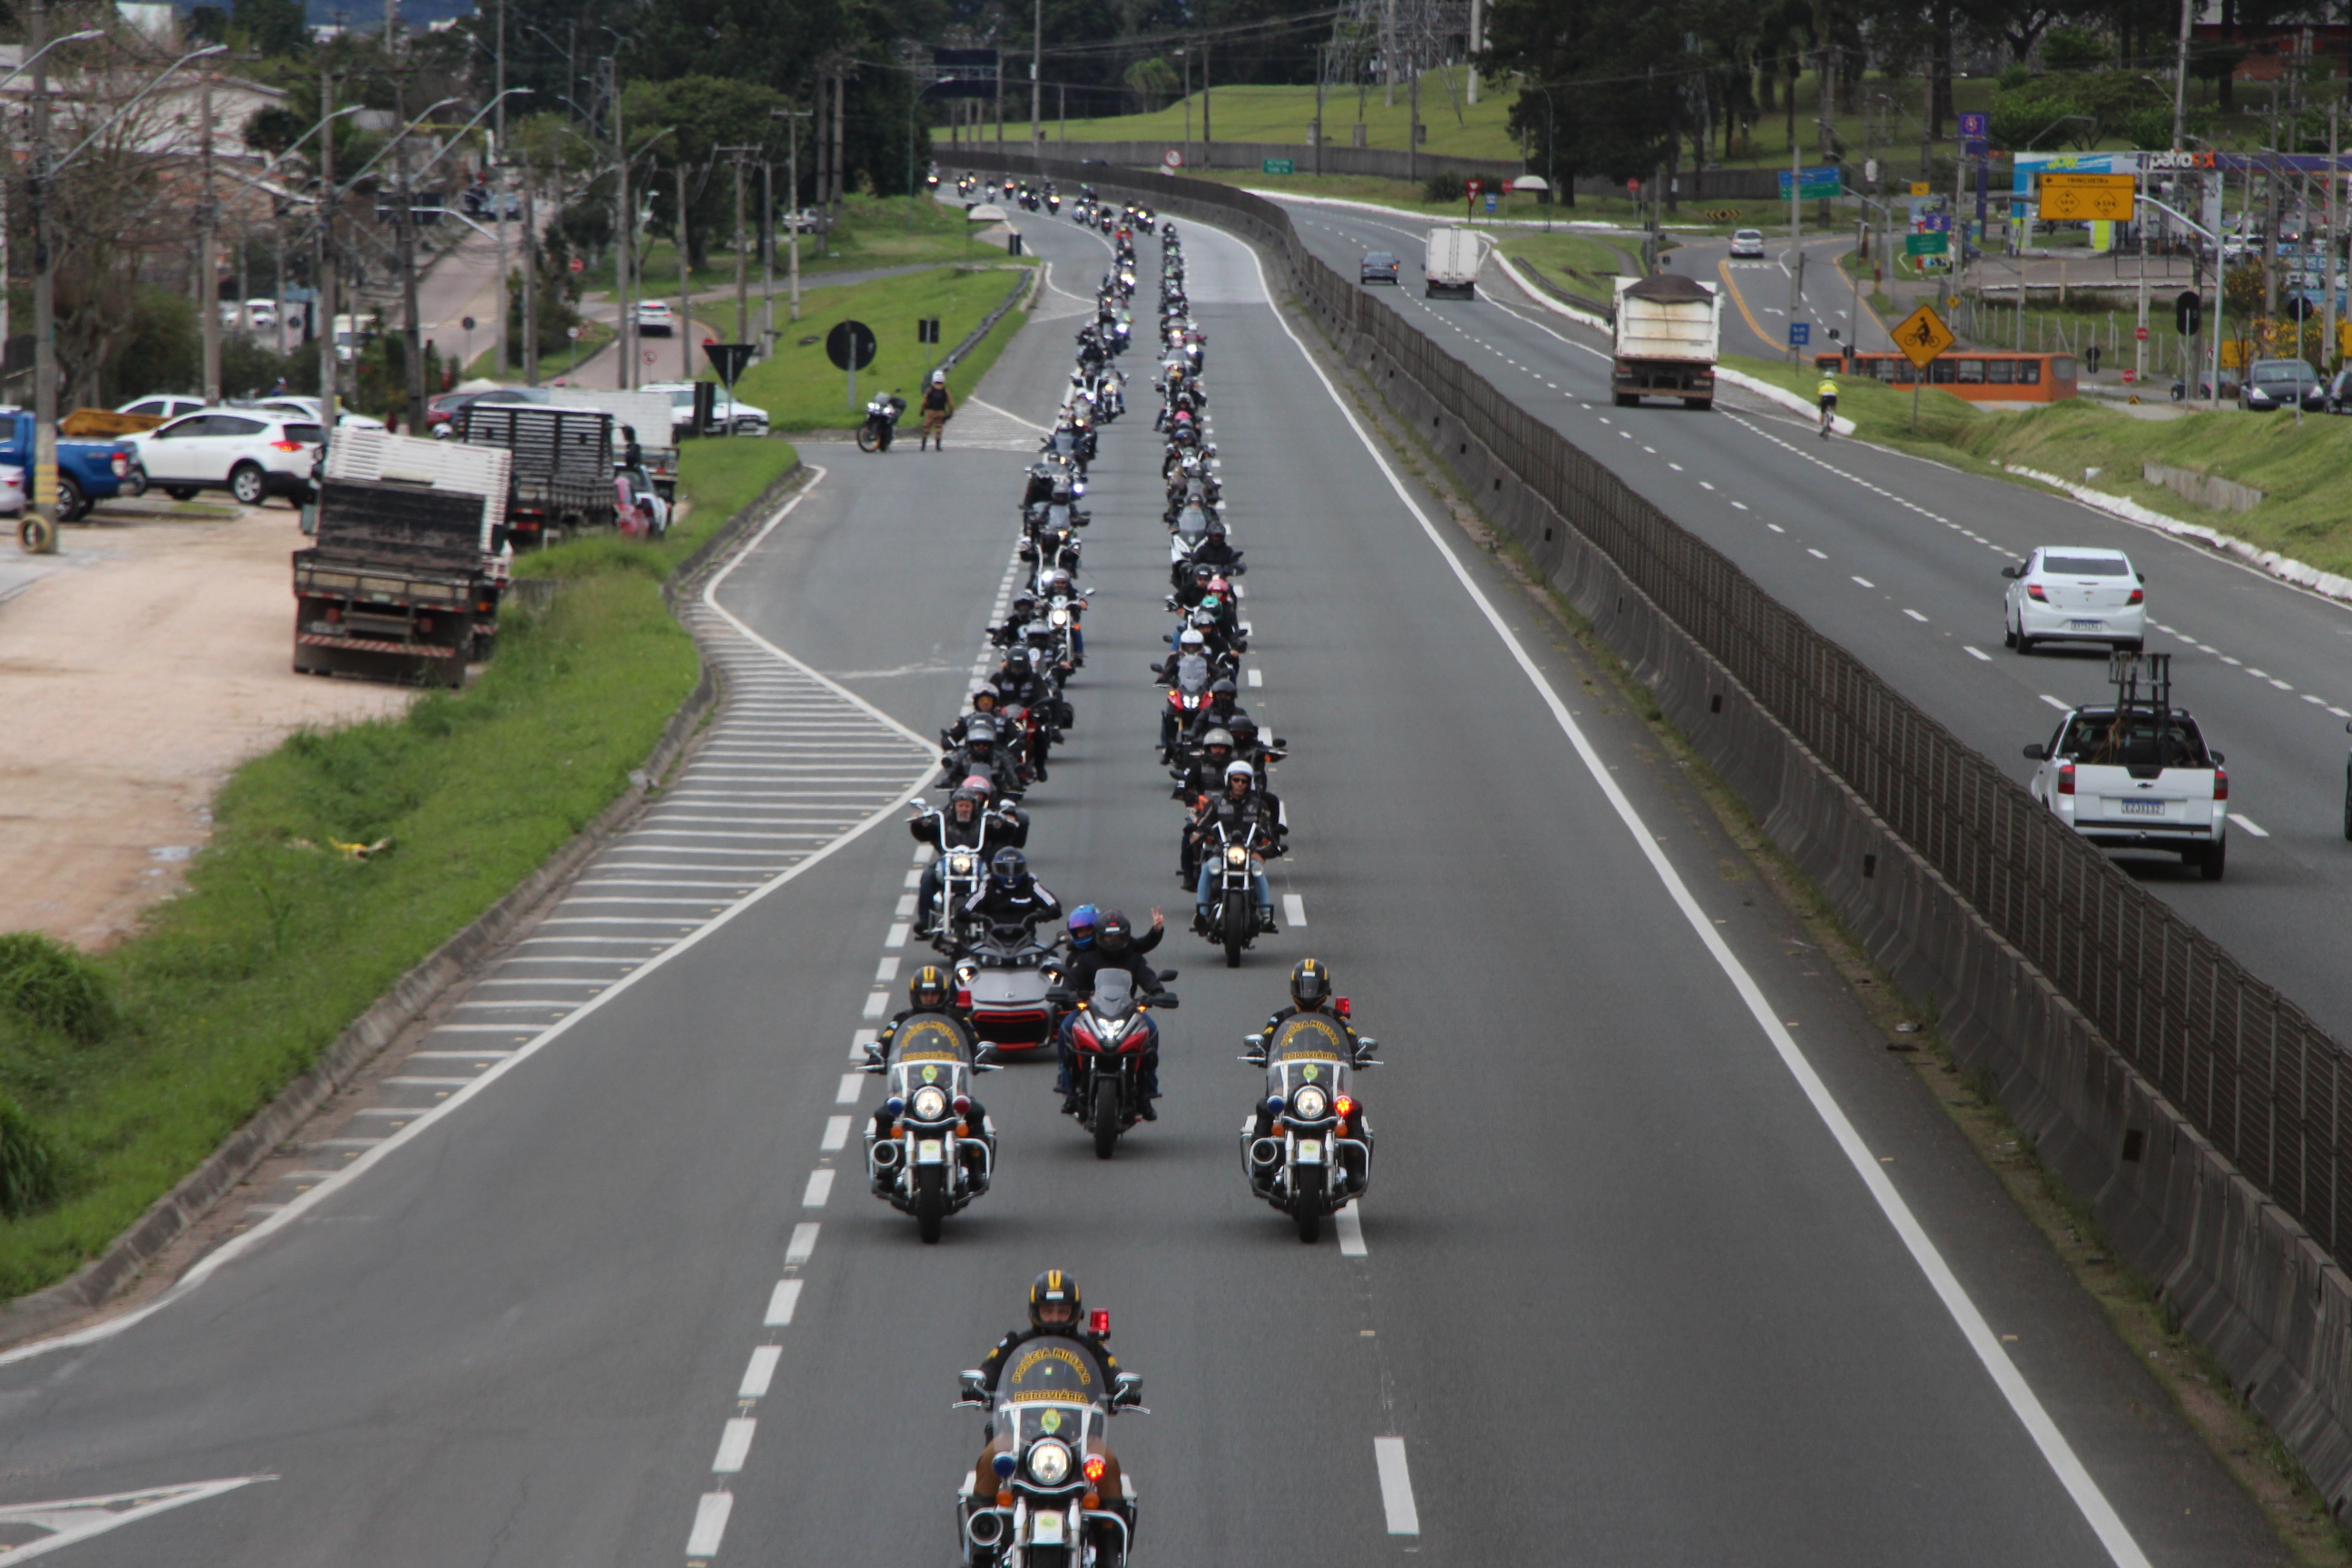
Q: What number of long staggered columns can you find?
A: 2